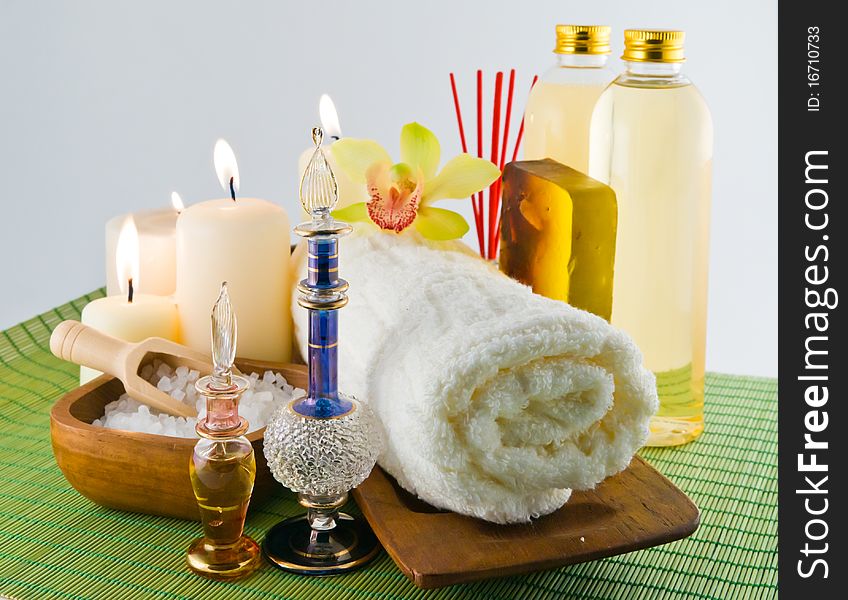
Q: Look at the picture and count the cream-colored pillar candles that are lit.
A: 4